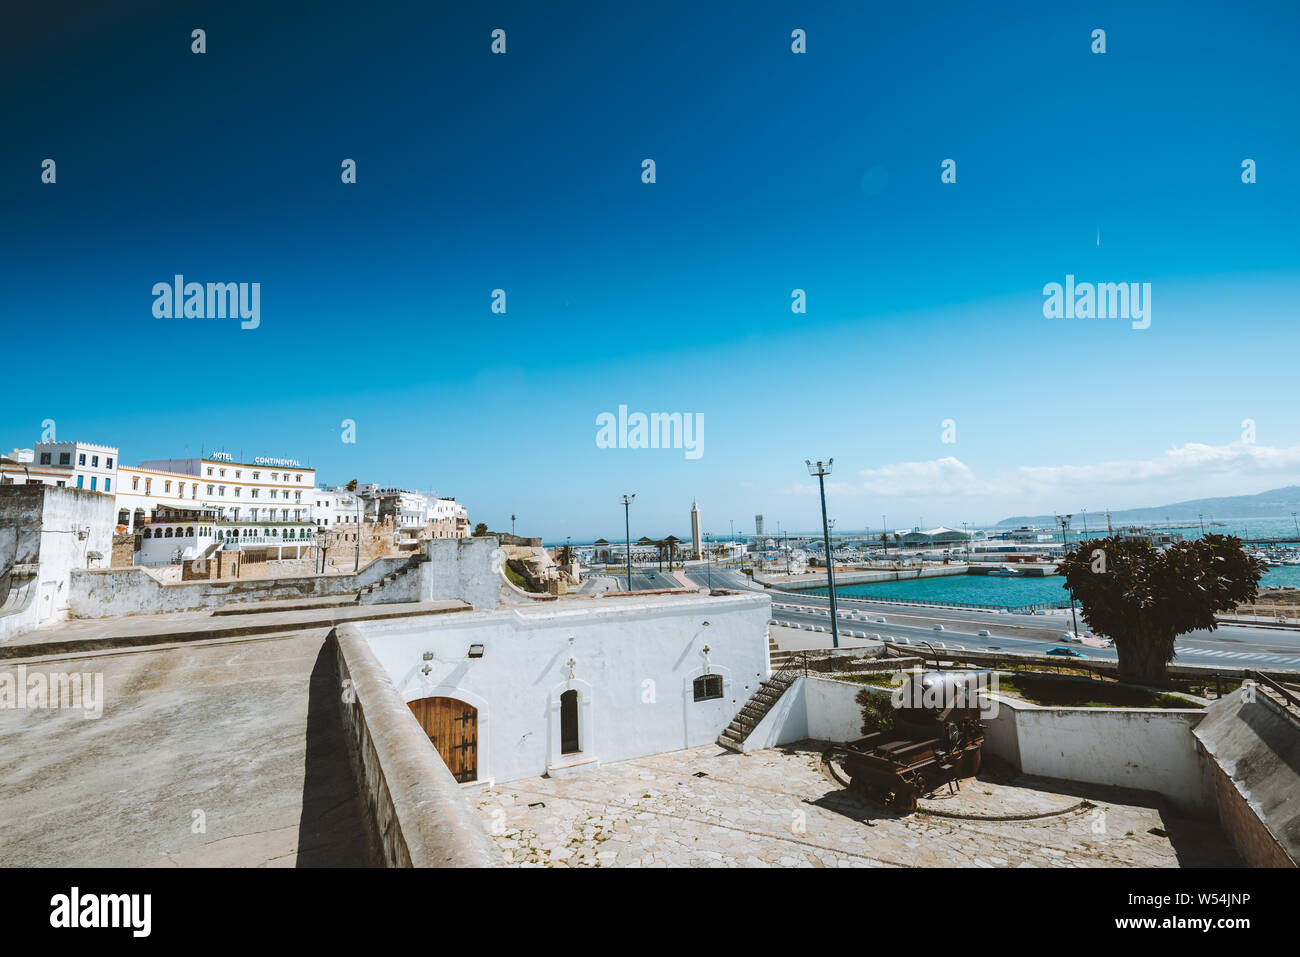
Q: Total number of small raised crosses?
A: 3